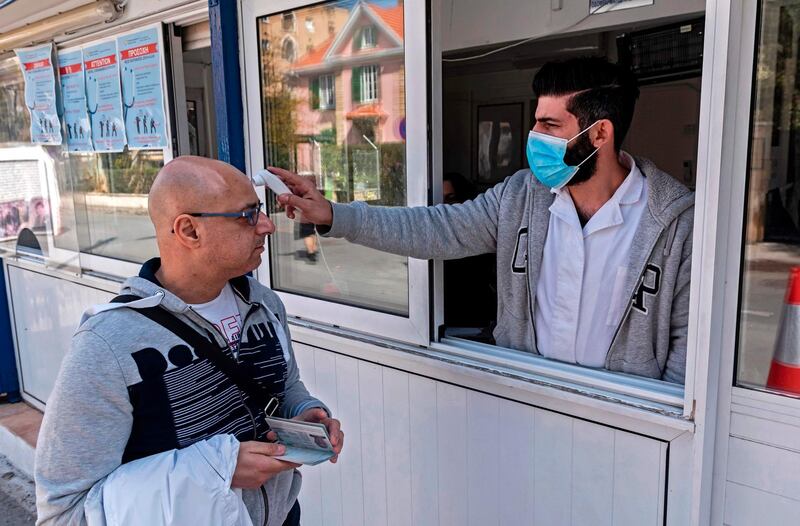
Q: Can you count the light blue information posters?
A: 4